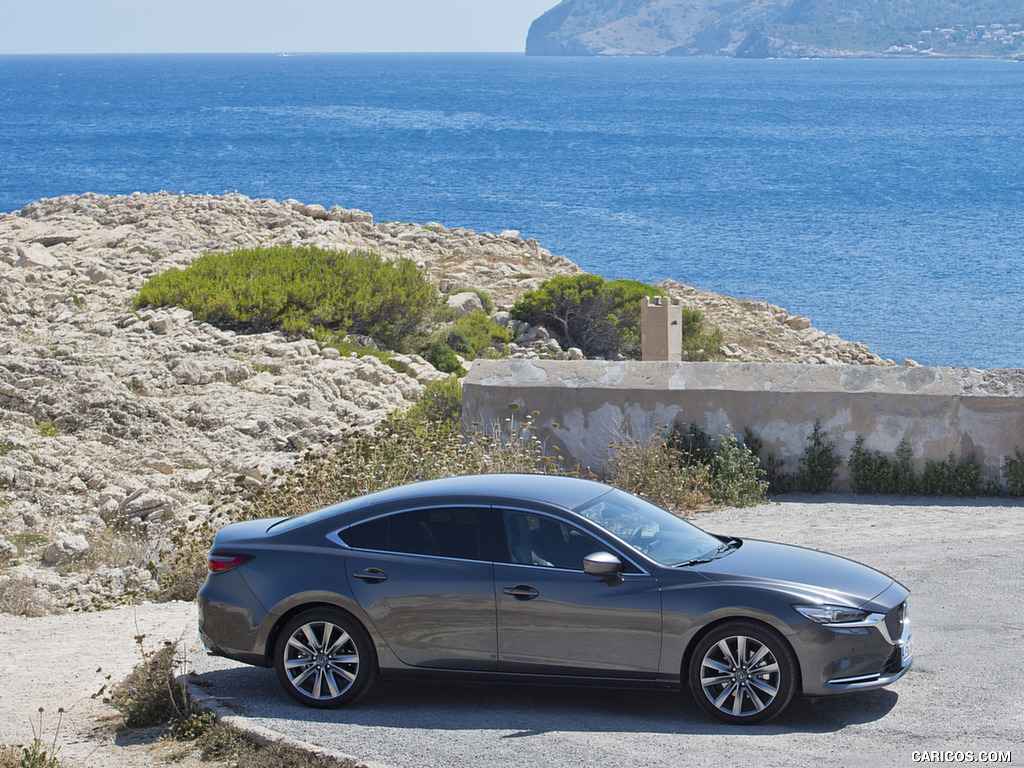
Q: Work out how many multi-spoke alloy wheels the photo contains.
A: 2